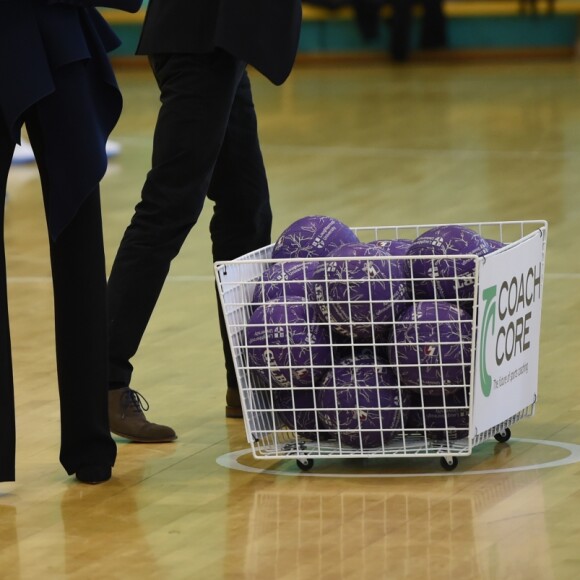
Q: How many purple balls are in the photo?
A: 11